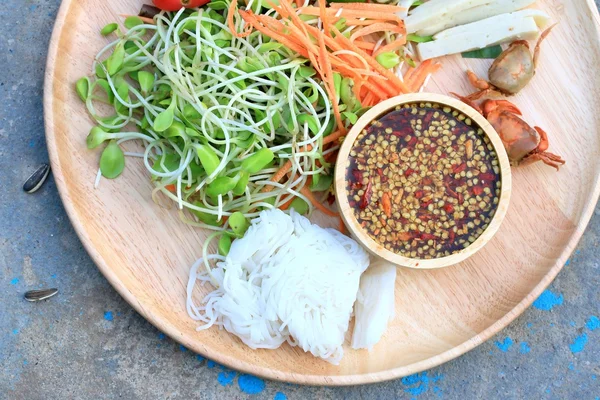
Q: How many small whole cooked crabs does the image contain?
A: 2